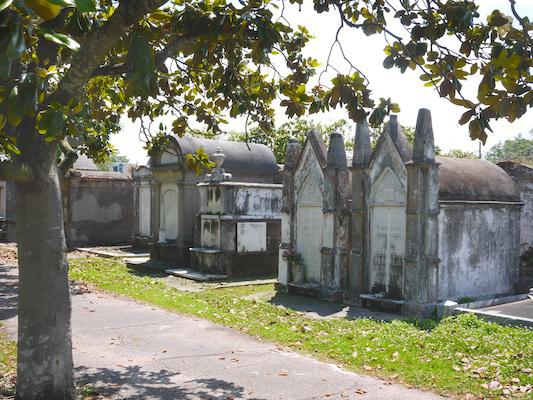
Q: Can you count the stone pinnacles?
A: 4